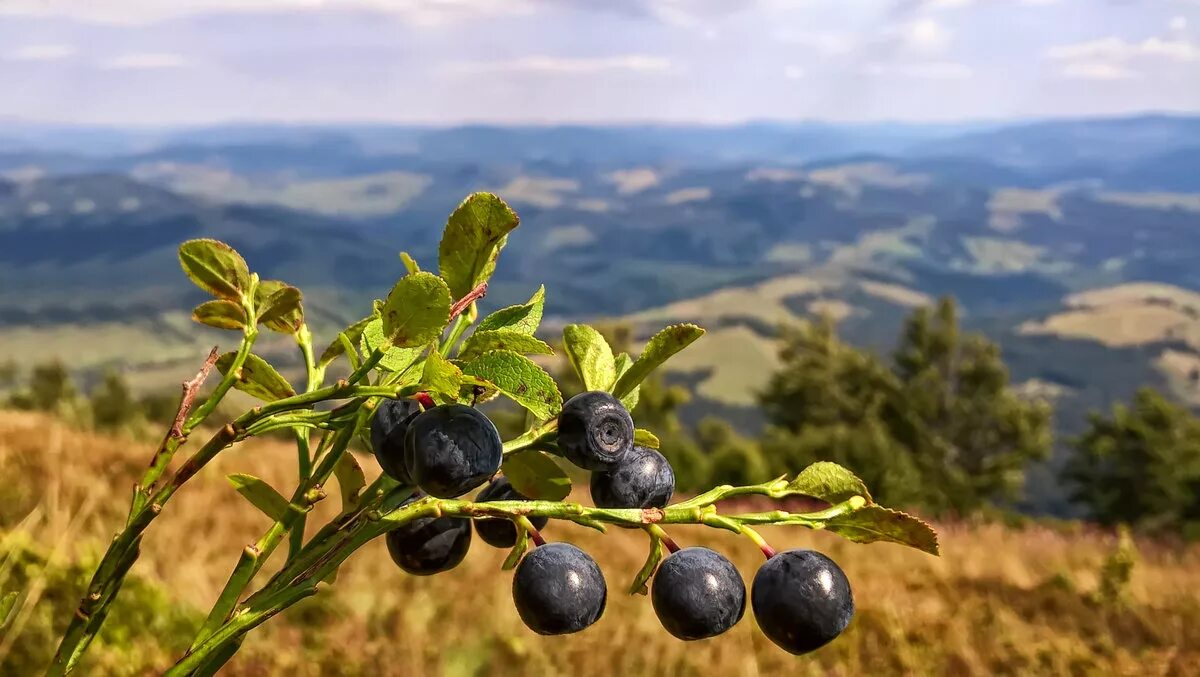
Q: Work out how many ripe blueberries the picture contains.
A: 9